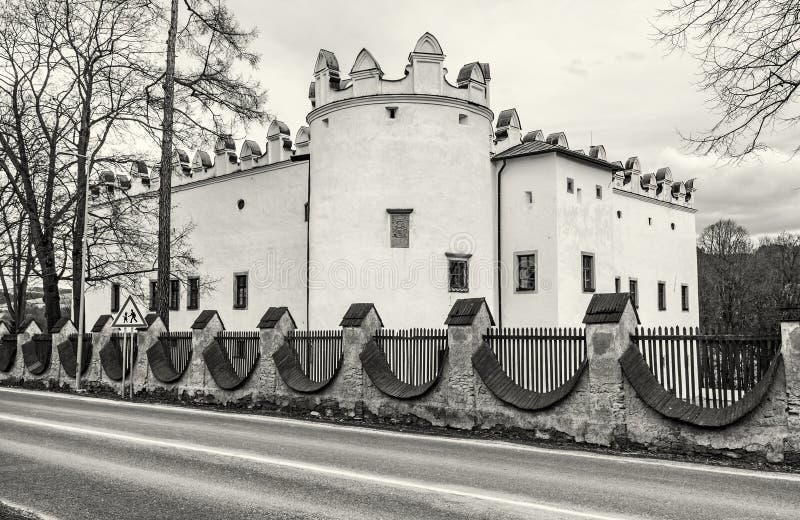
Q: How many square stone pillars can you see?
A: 11